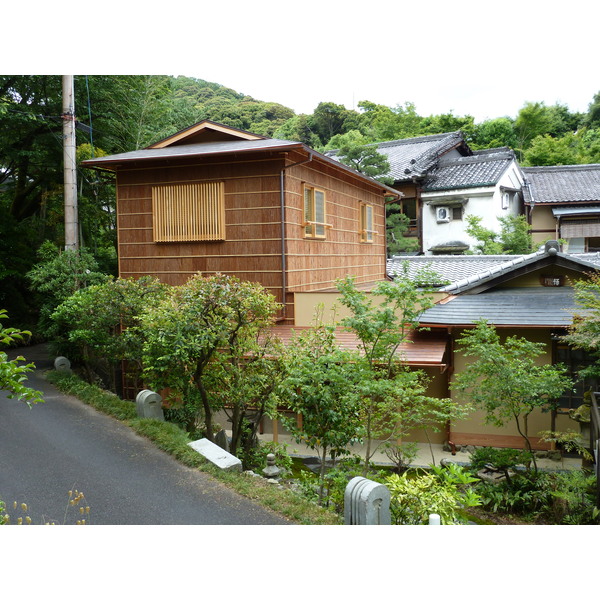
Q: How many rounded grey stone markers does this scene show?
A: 3